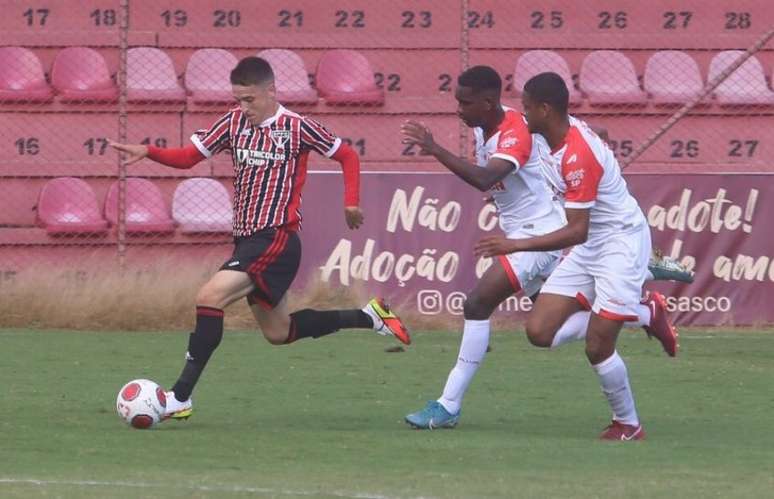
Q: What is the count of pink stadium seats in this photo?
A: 13